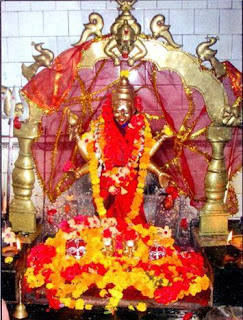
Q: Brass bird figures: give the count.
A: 4